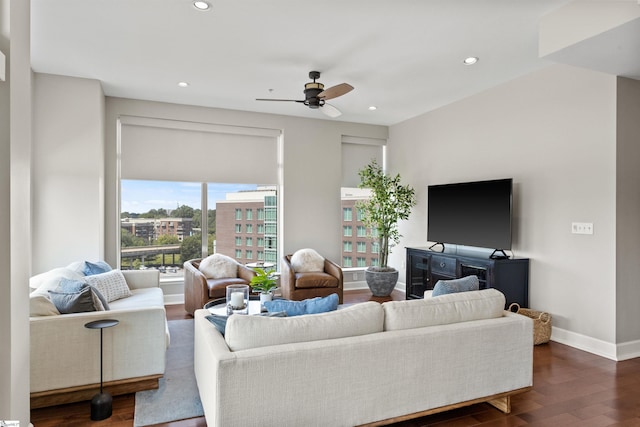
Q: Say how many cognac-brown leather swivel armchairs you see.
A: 2